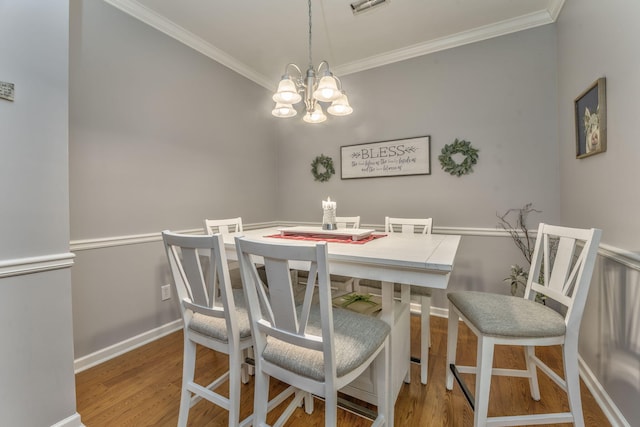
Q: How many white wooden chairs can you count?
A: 6